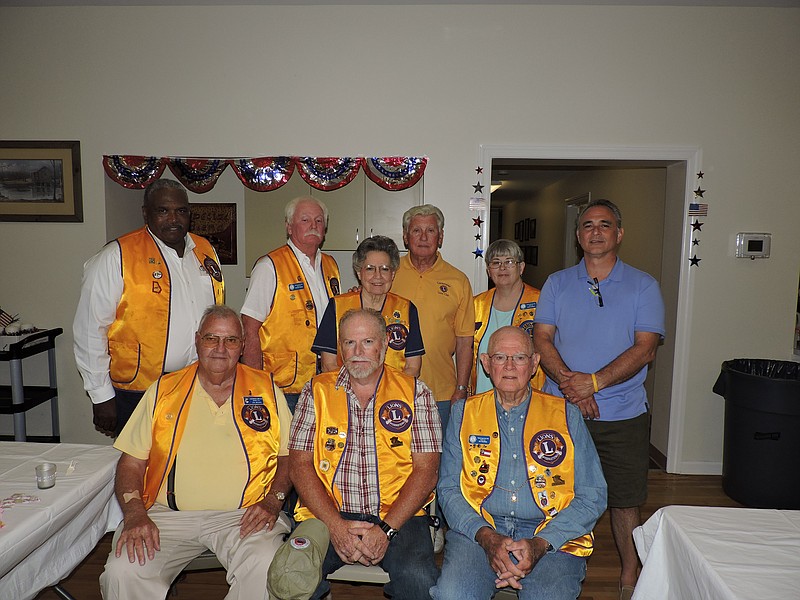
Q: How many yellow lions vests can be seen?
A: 7